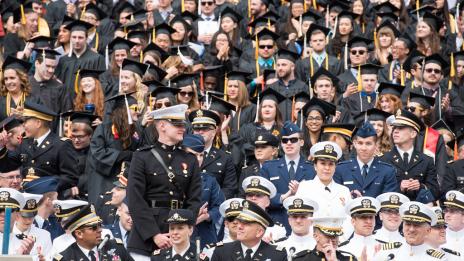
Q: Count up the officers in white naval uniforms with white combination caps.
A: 12